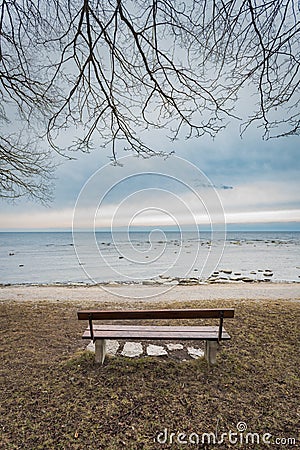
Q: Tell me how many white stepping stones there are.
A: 5